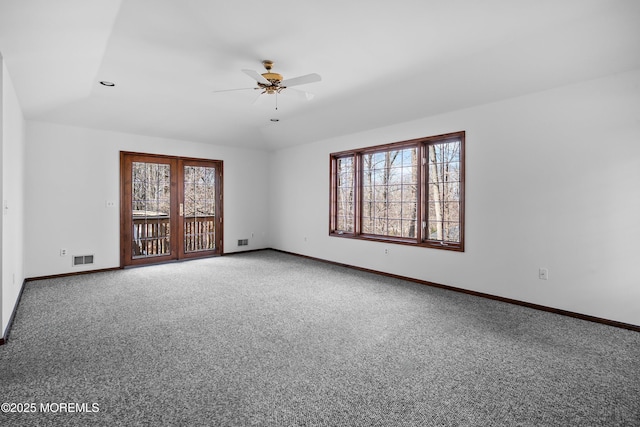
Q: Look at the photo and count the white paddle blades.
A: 5